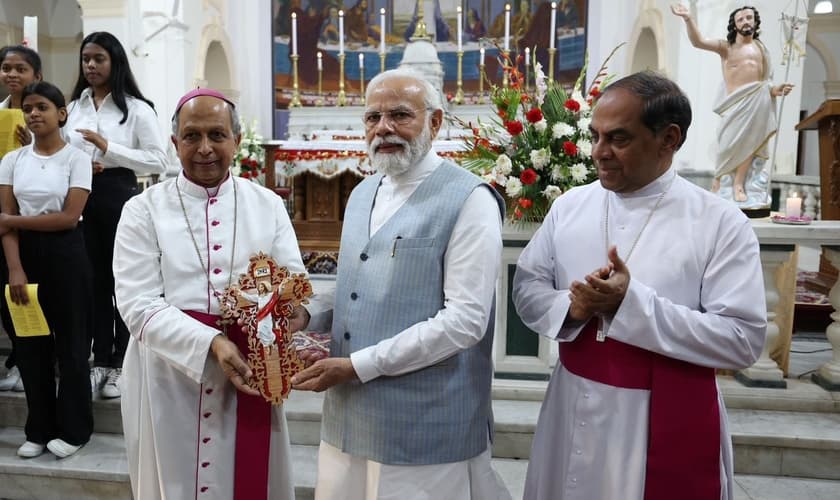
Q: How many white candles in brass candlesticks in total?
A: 10